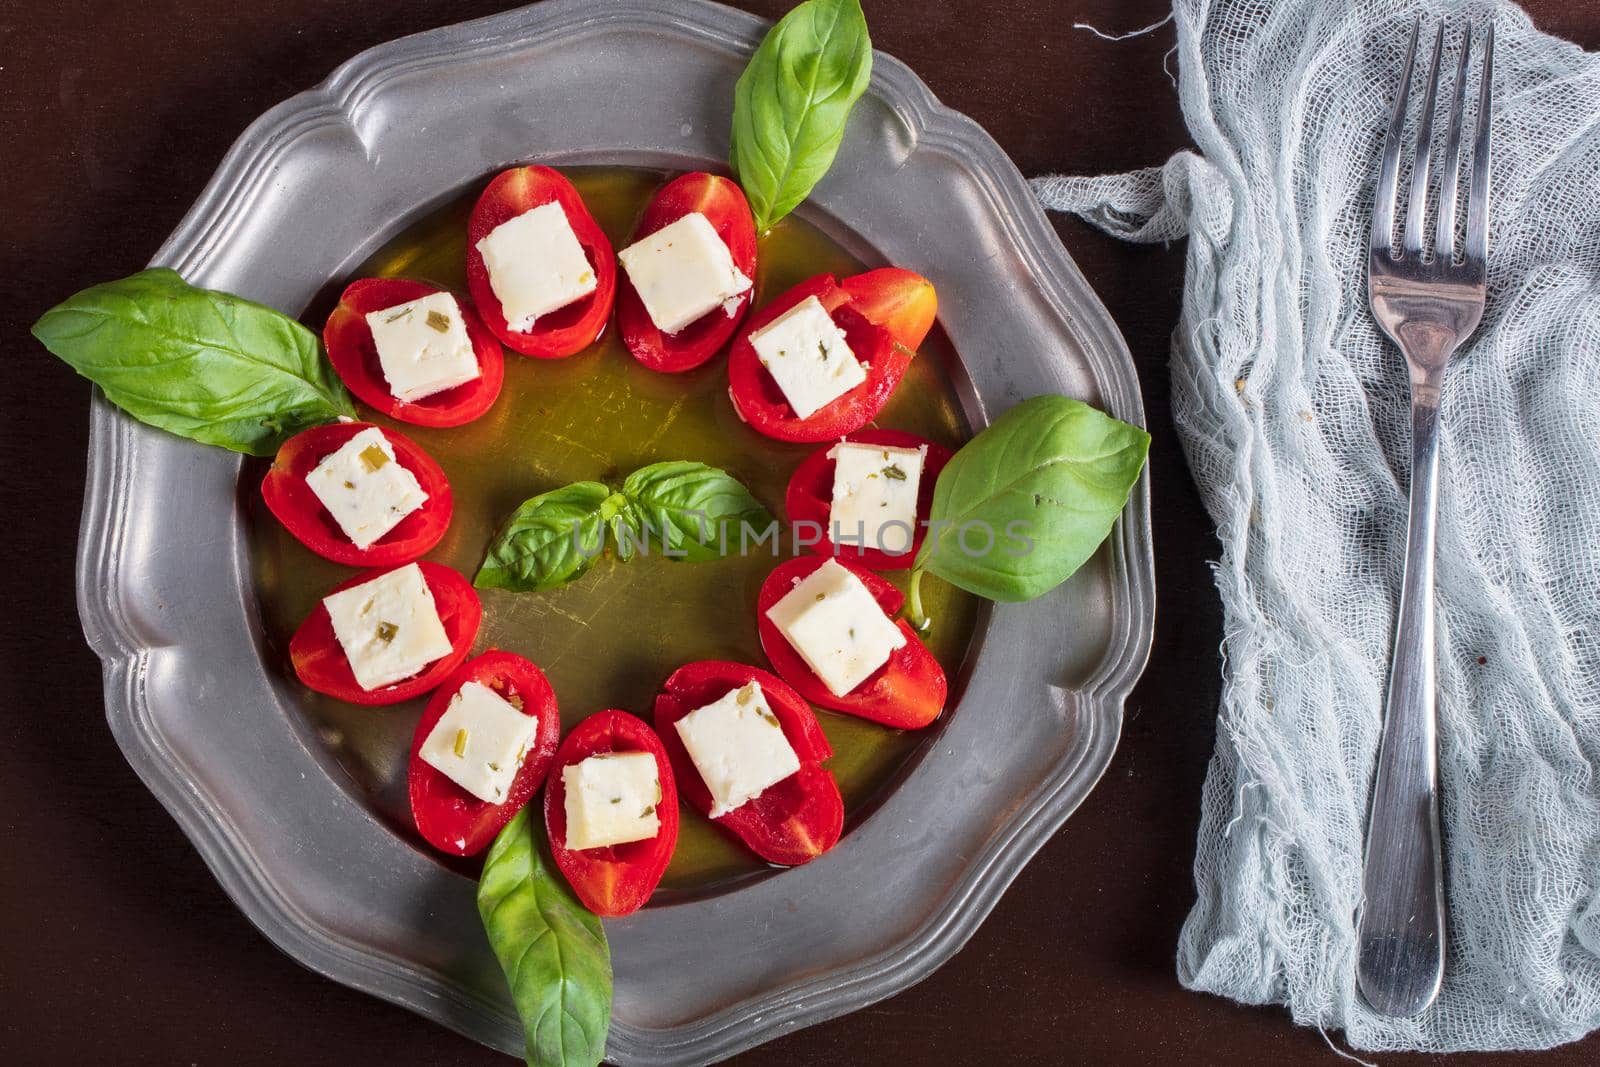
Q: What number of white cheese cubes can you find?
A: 11